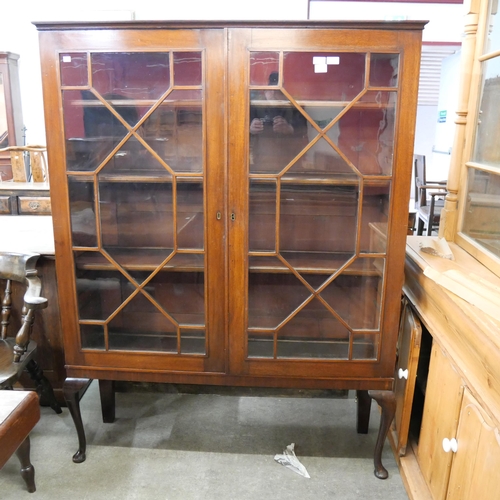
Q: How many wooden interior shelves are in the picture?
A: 3